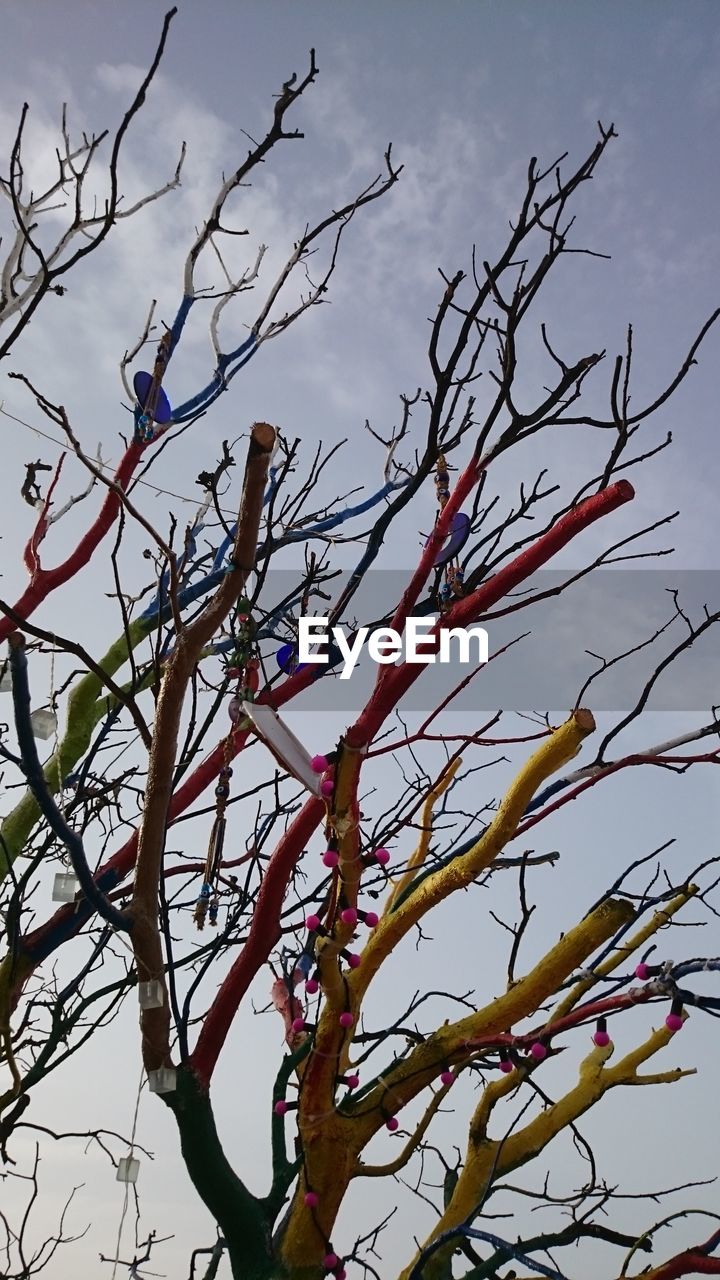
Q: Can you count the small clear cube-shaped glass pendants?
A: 6